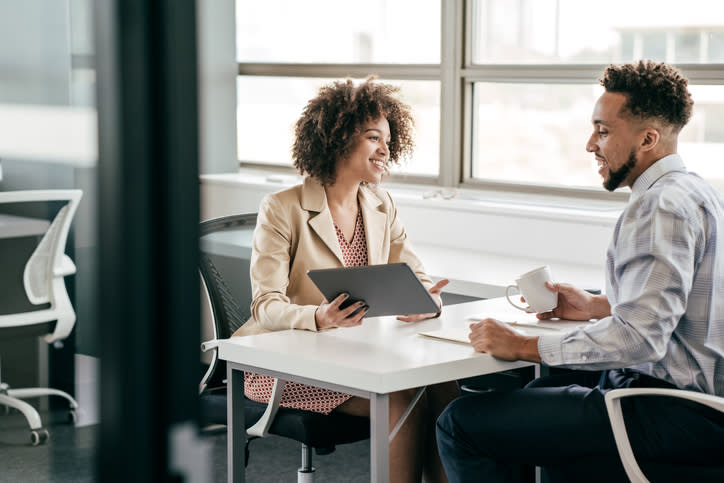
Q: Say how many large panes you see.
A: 4